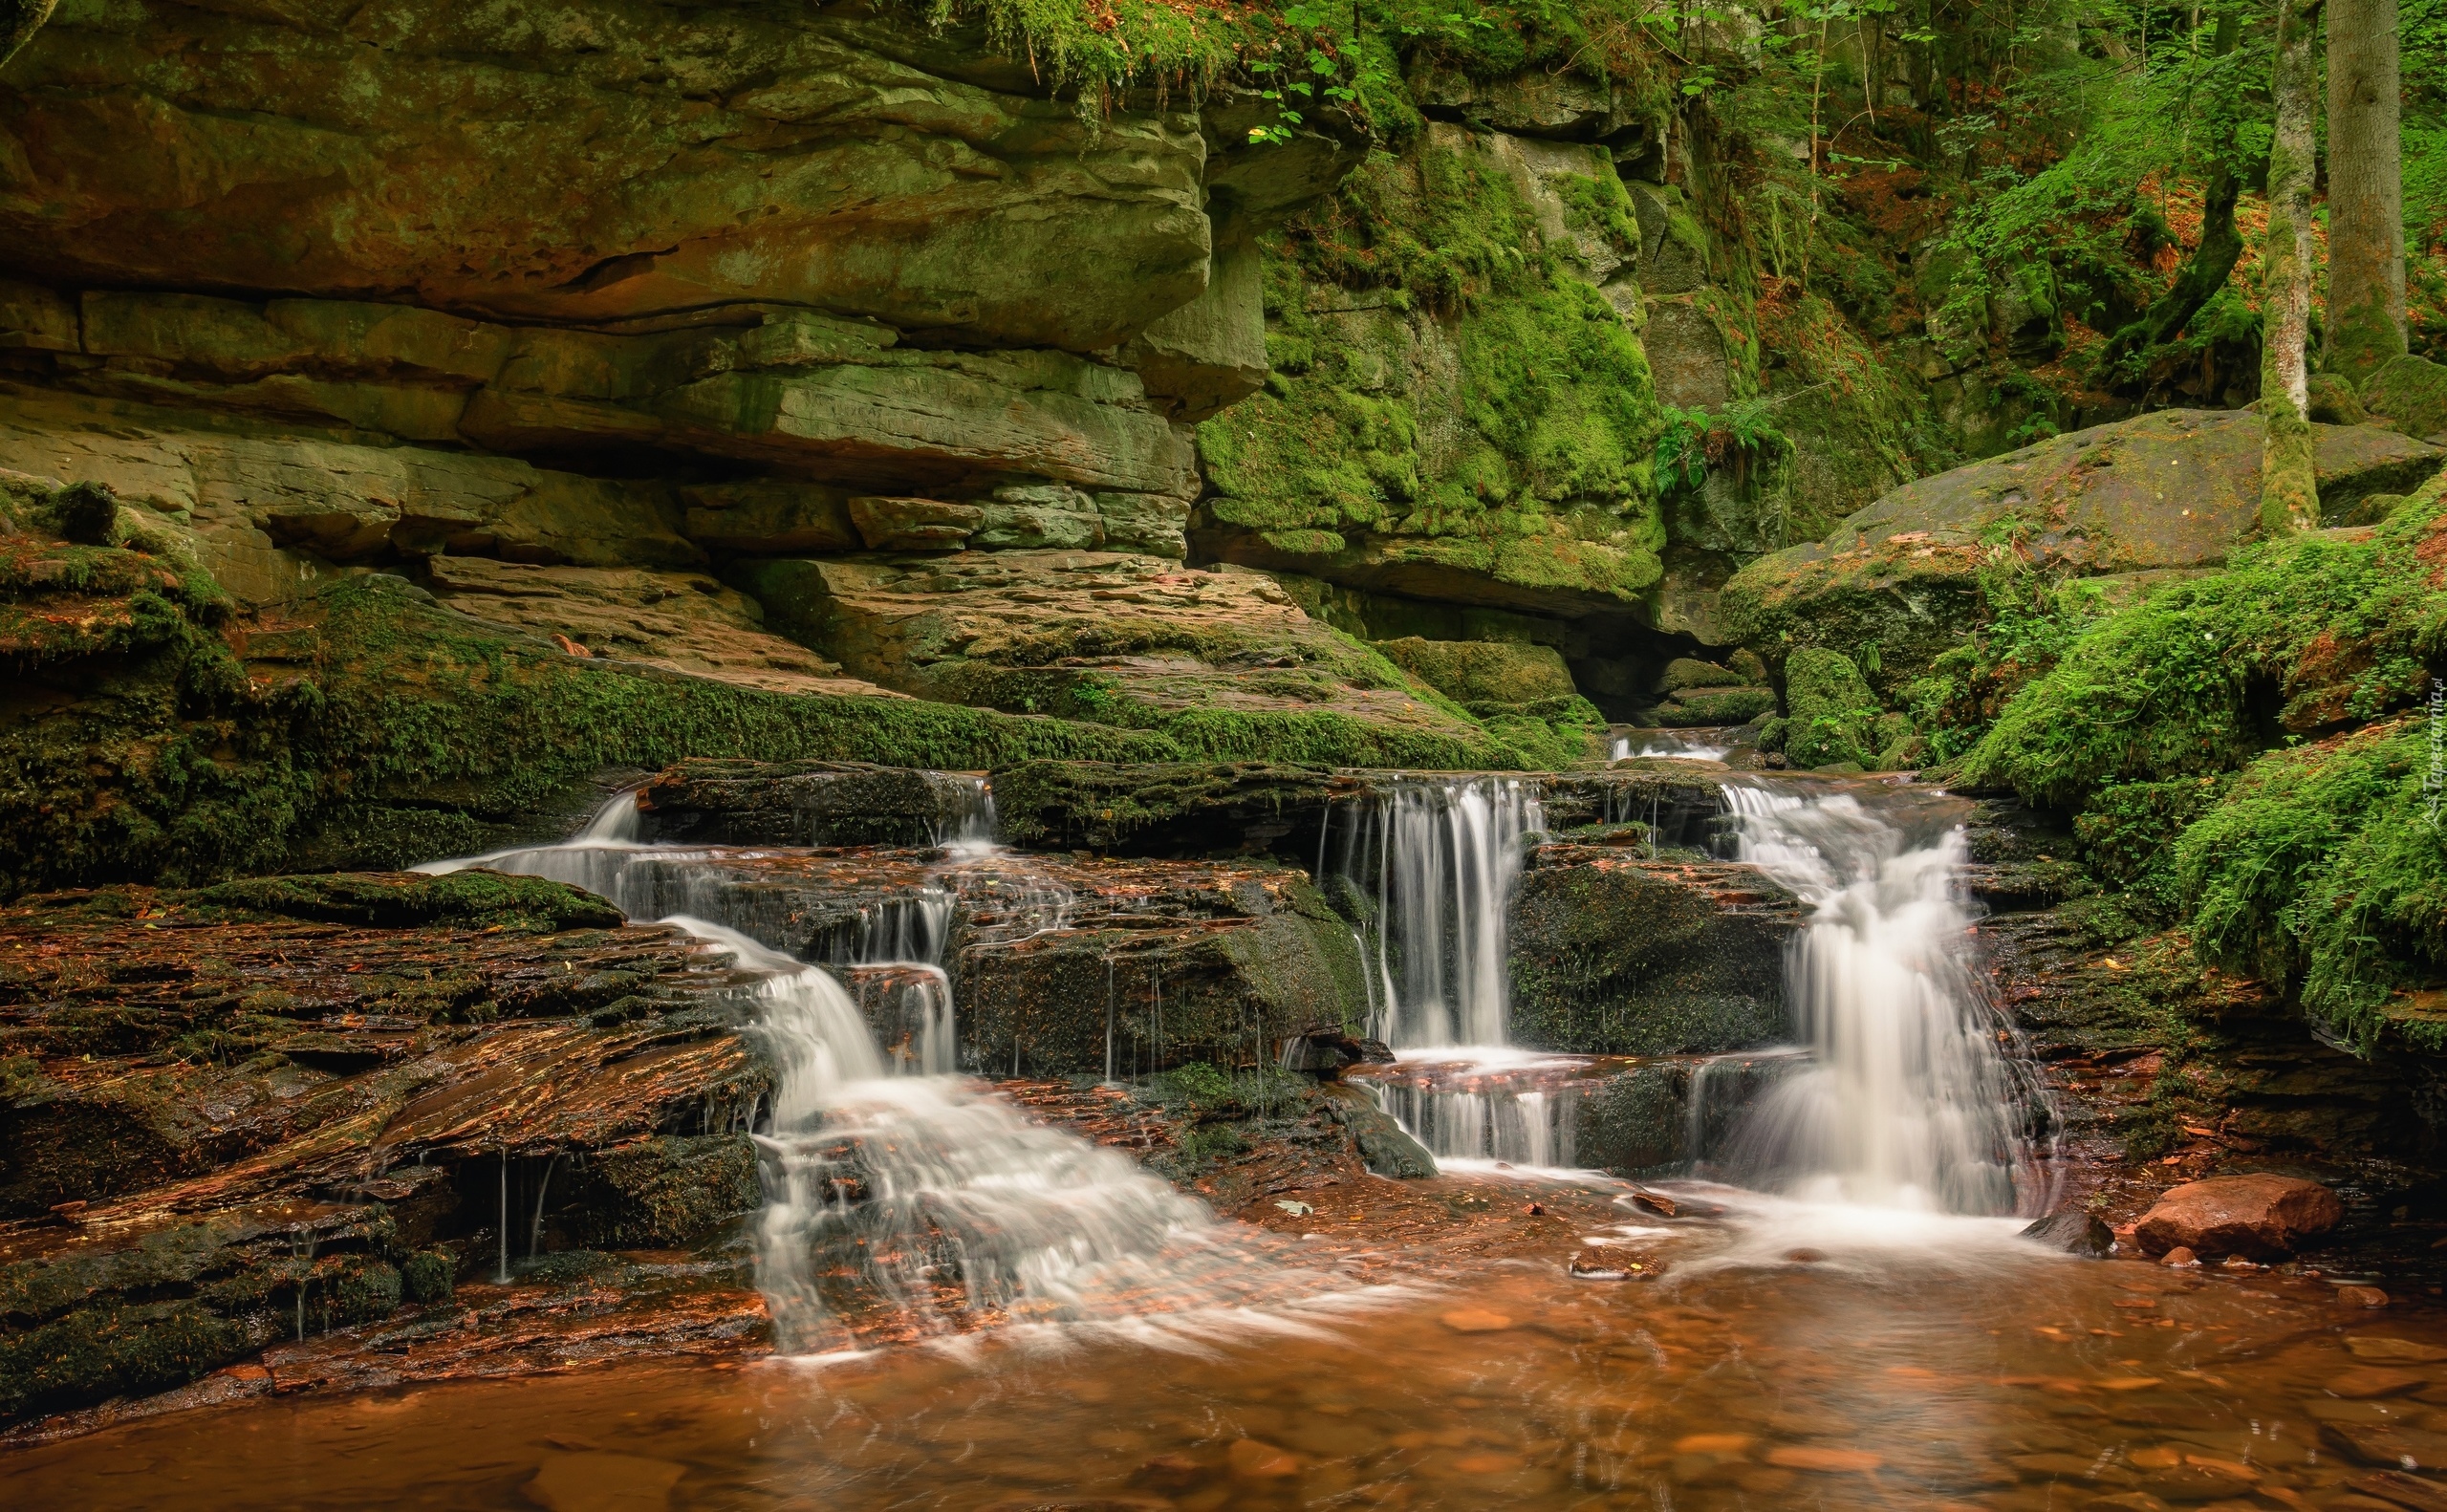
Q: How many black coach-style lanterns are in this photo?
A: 0